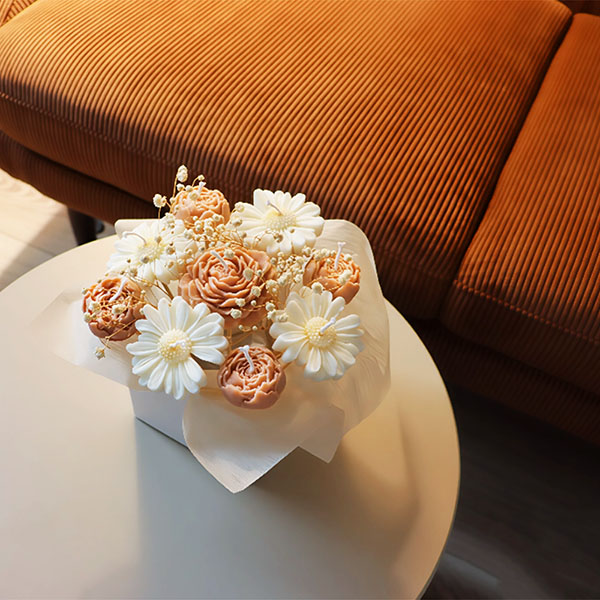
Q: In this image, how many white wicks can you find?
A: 9